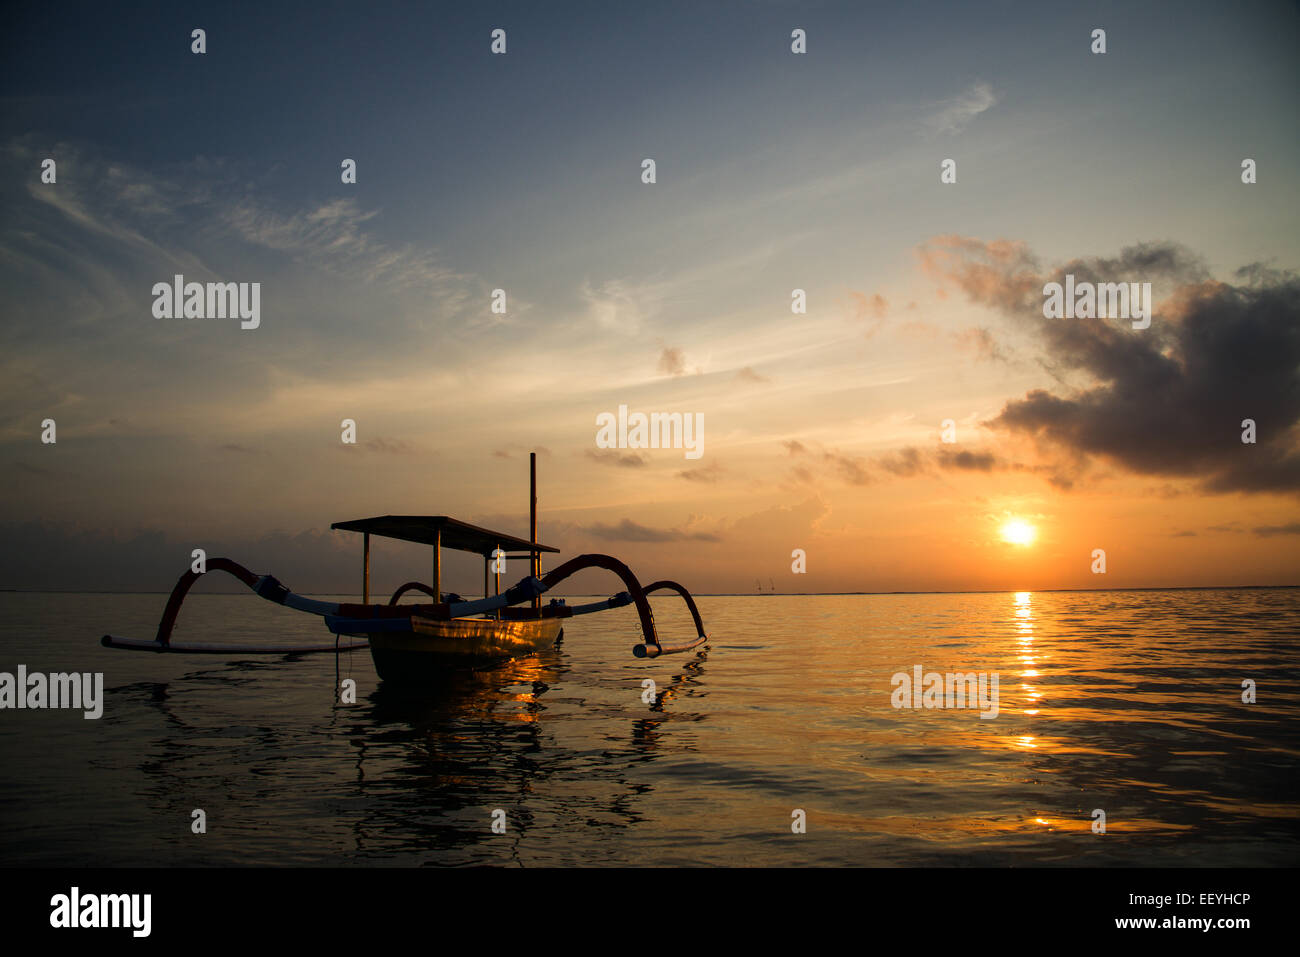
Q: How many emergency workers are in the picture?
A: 0